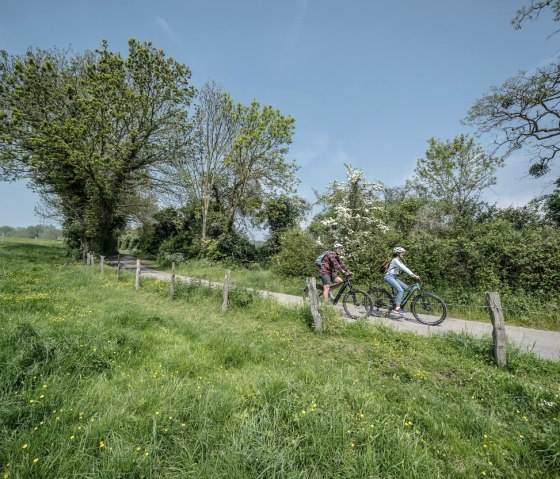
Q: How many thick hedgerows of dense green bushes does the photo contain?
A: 1